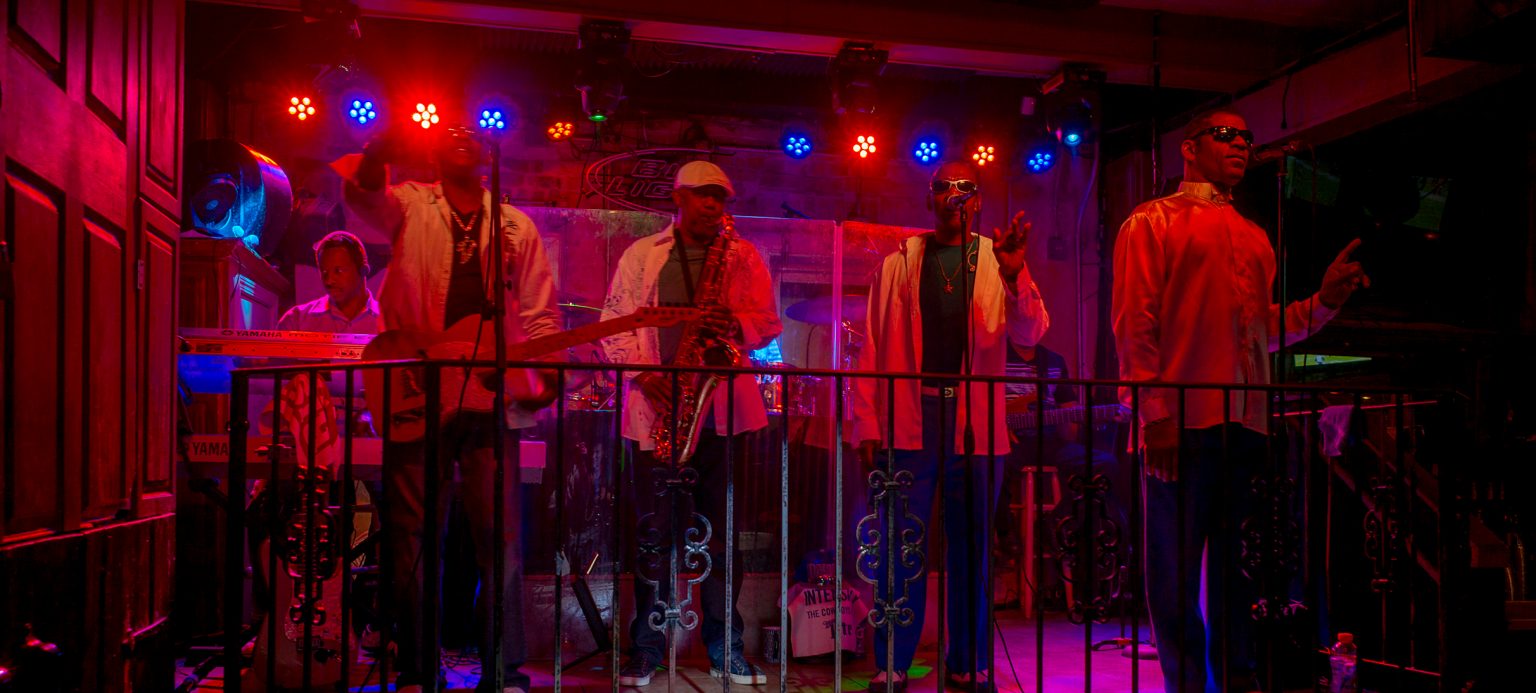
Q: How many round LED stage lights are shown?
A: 10